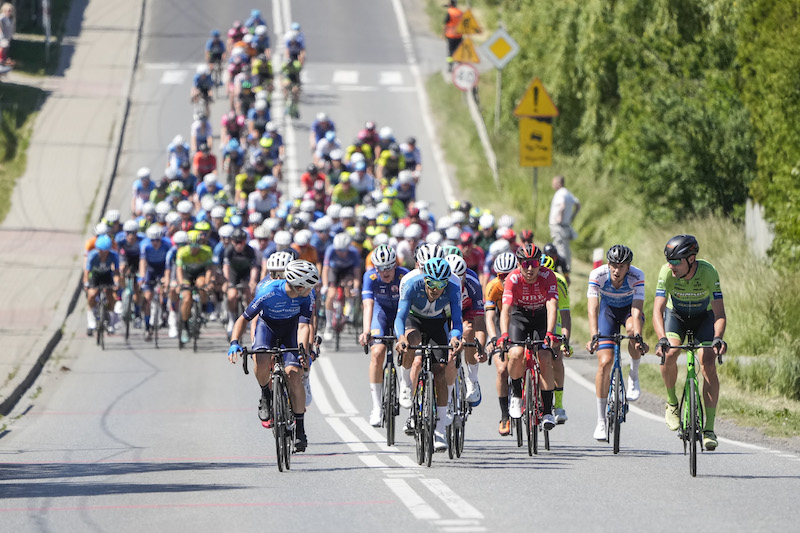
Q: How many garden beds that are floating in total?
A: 0